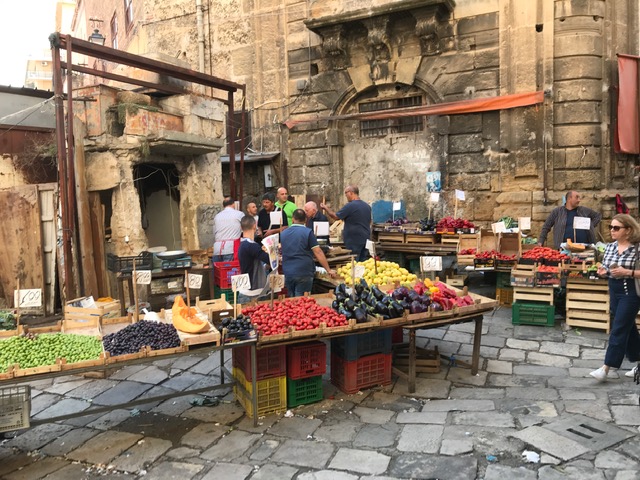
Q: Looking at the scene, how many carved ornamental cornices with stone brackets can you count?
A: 1